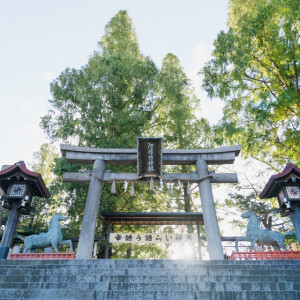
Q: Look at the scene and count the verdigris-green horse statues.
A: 2